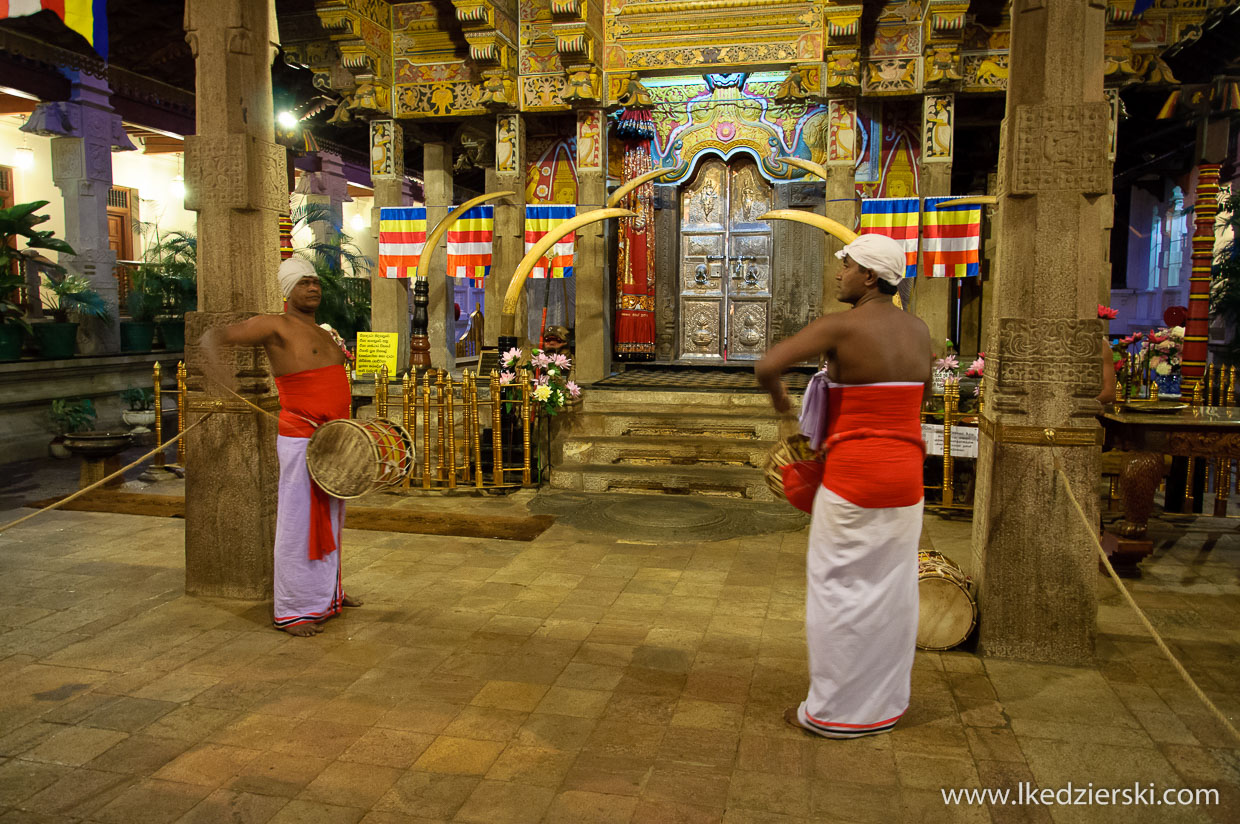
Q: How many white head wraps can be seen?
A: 2